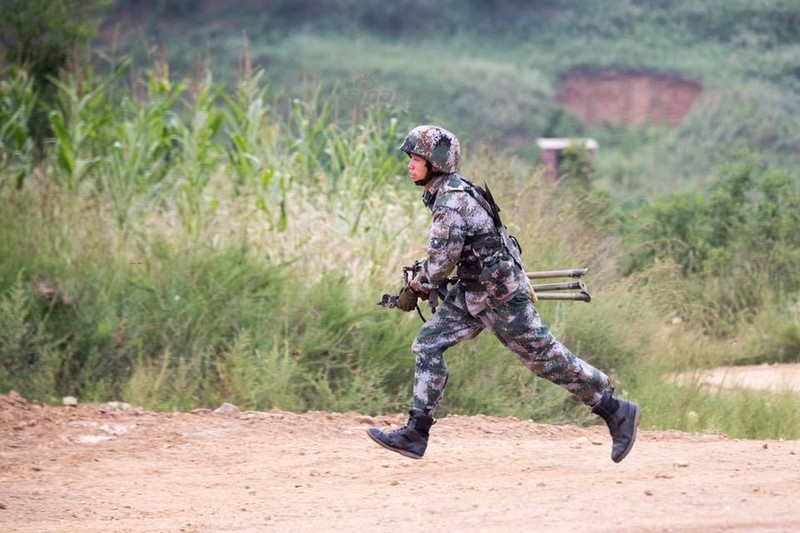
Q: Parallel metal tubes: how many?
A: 3